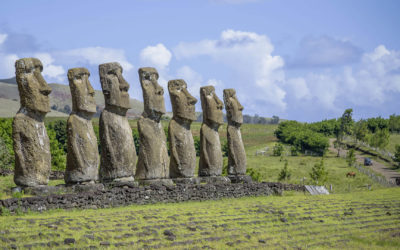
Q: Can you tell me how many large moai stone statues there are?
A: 7